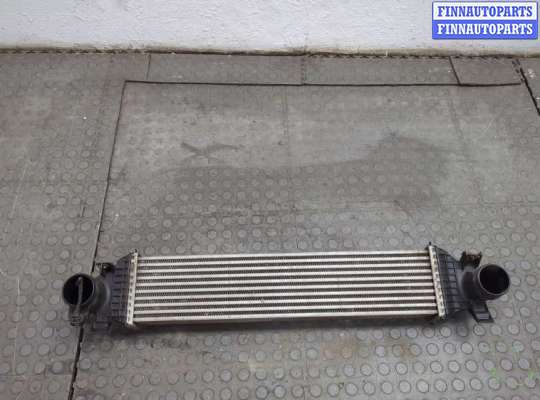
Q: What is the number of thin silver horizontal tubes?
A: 10